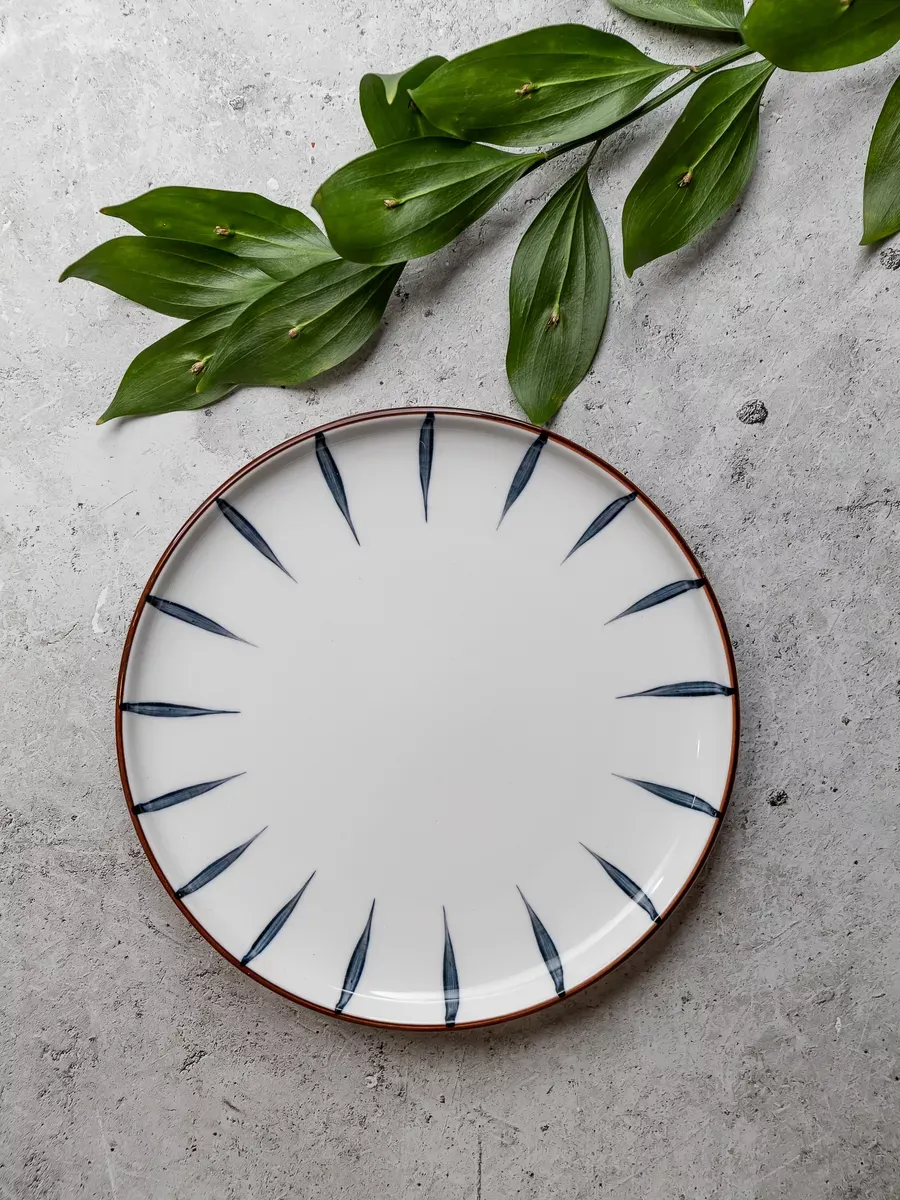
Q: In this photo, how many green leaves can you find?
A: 12